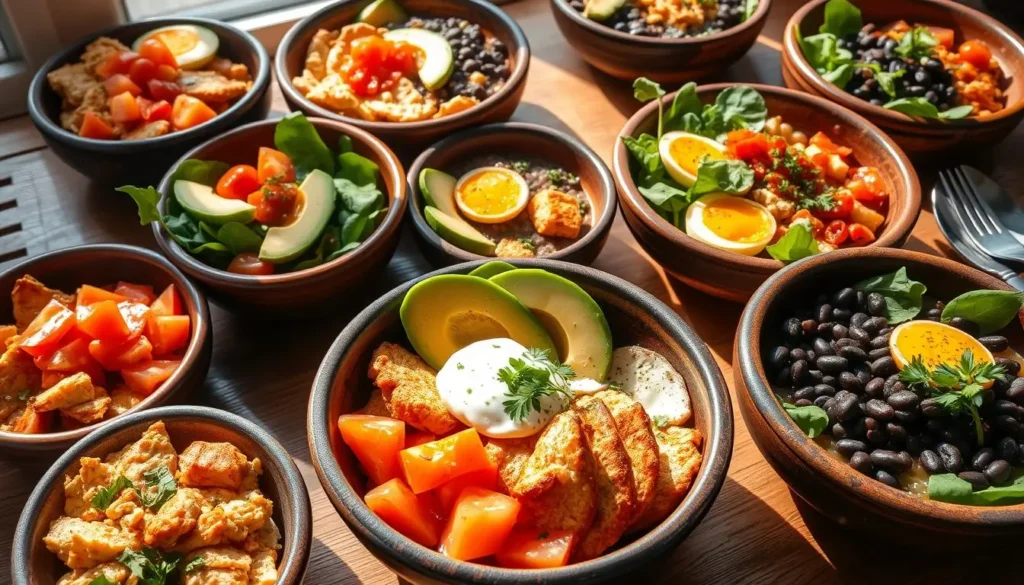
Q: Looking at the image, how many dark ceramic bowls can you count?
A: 11